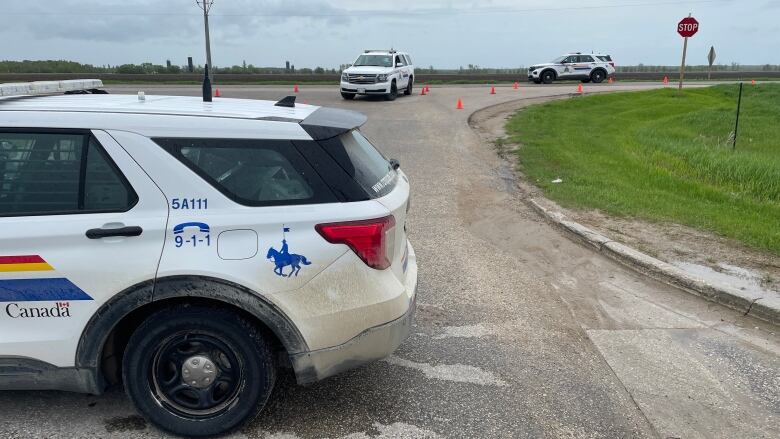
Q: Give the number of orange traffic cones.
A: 11